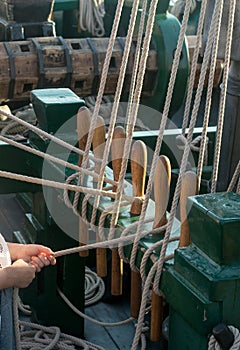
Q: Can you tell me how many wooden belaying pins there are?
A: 6